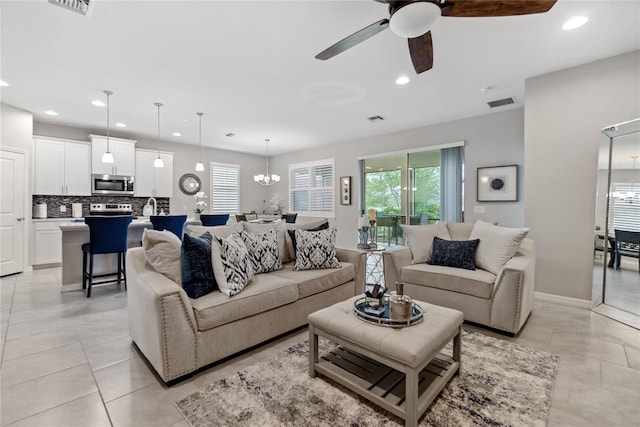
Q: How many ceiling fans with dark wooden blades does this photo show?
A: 1